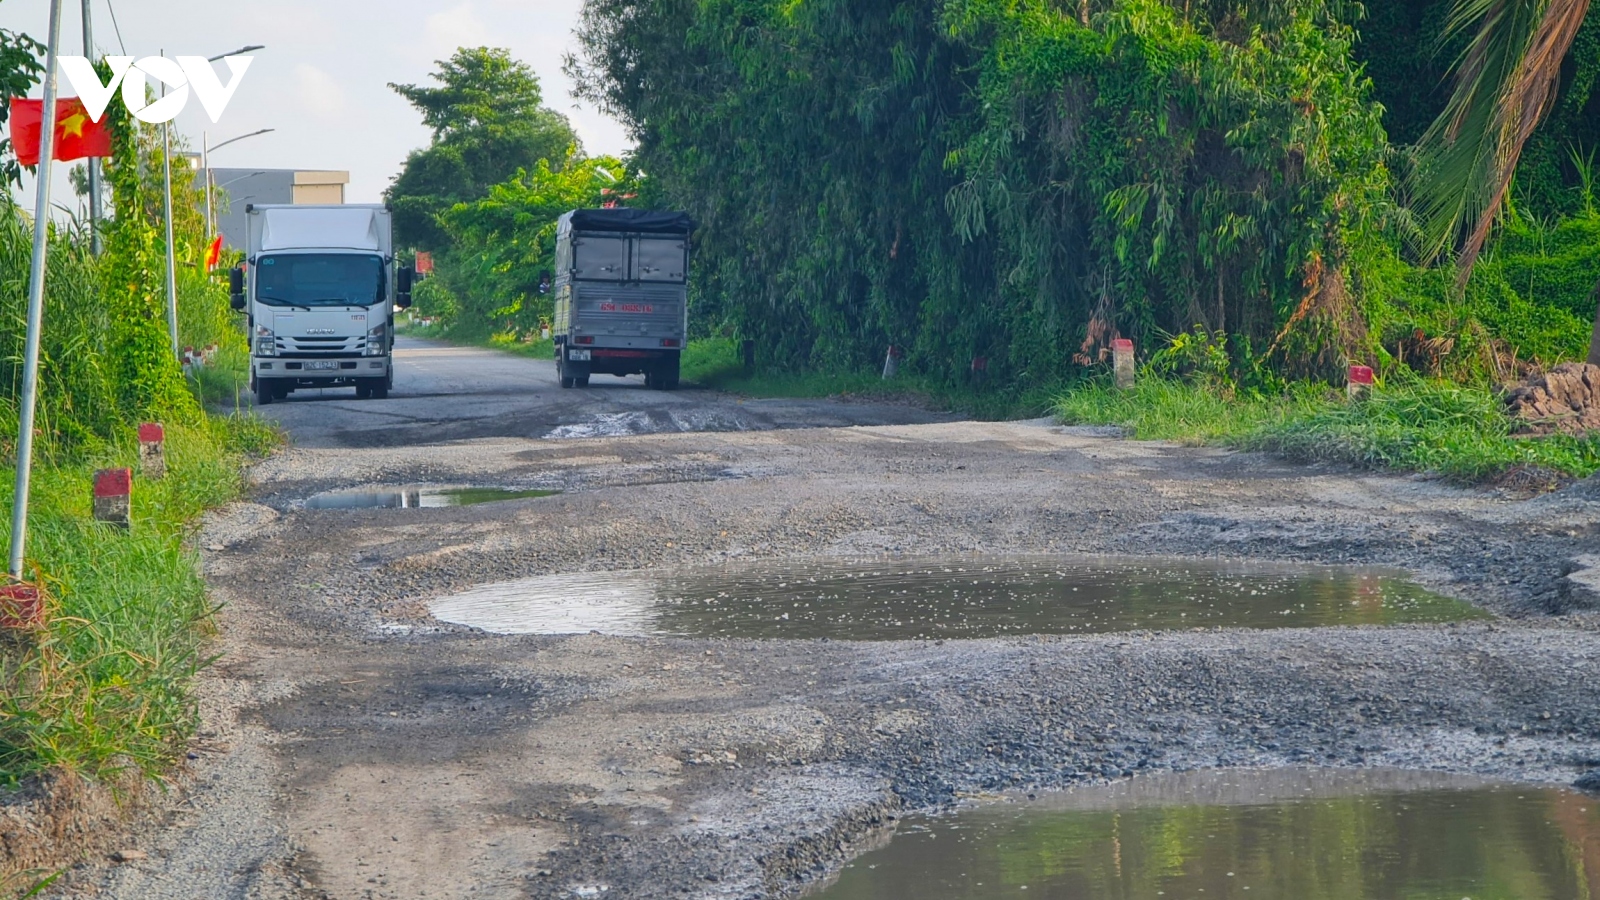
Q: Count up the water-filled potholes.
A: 3